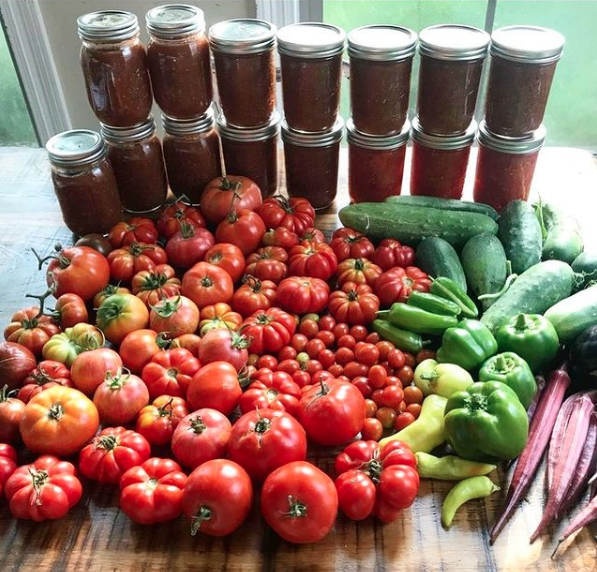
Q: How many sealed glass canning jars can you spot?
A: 15